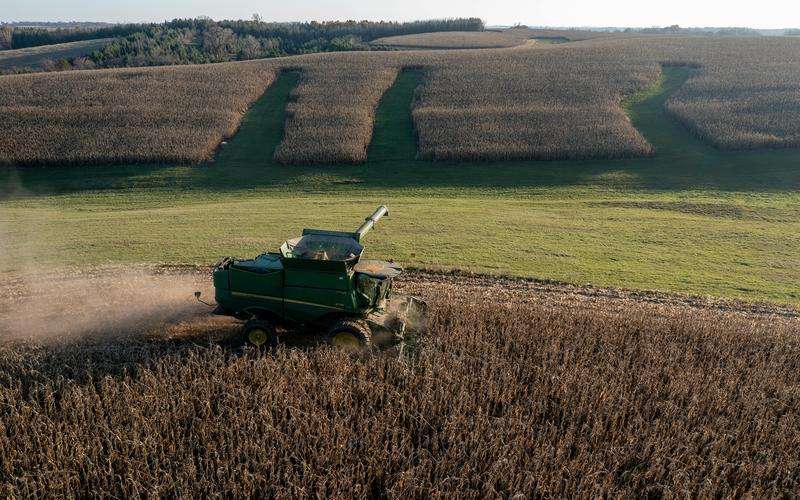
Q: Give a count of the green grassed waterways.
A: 3